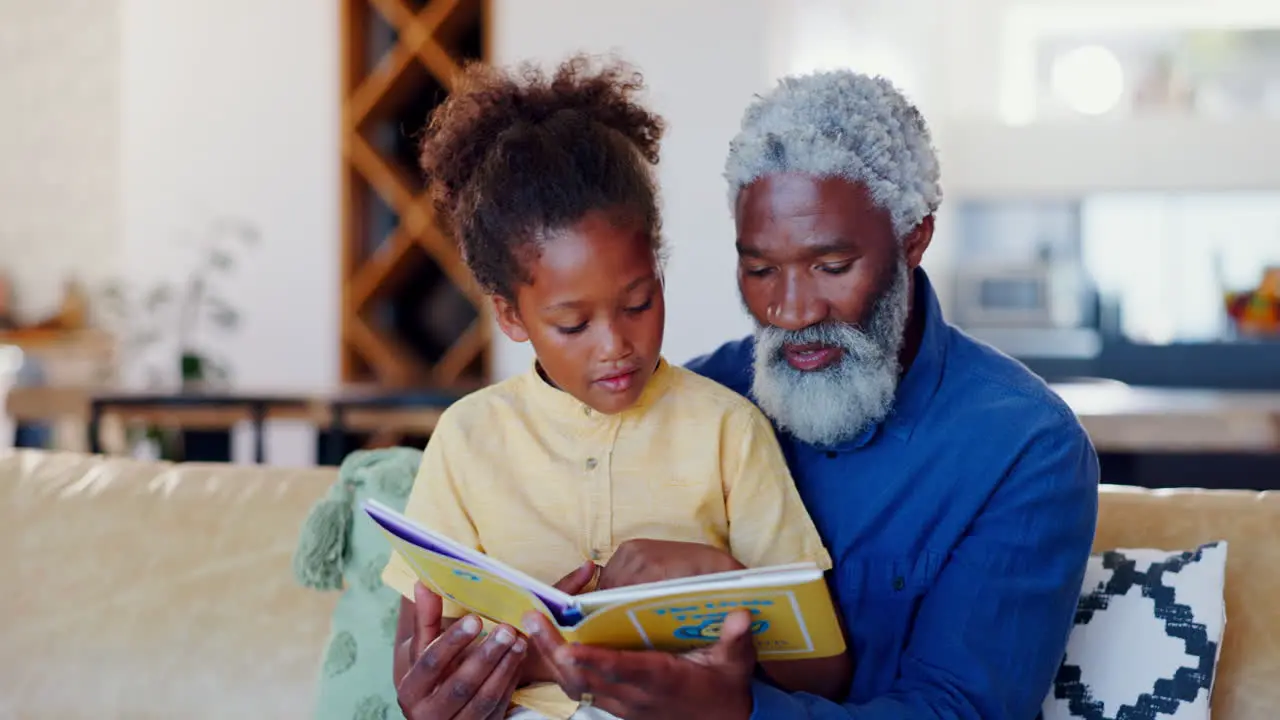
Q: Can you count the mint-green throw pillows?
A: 1